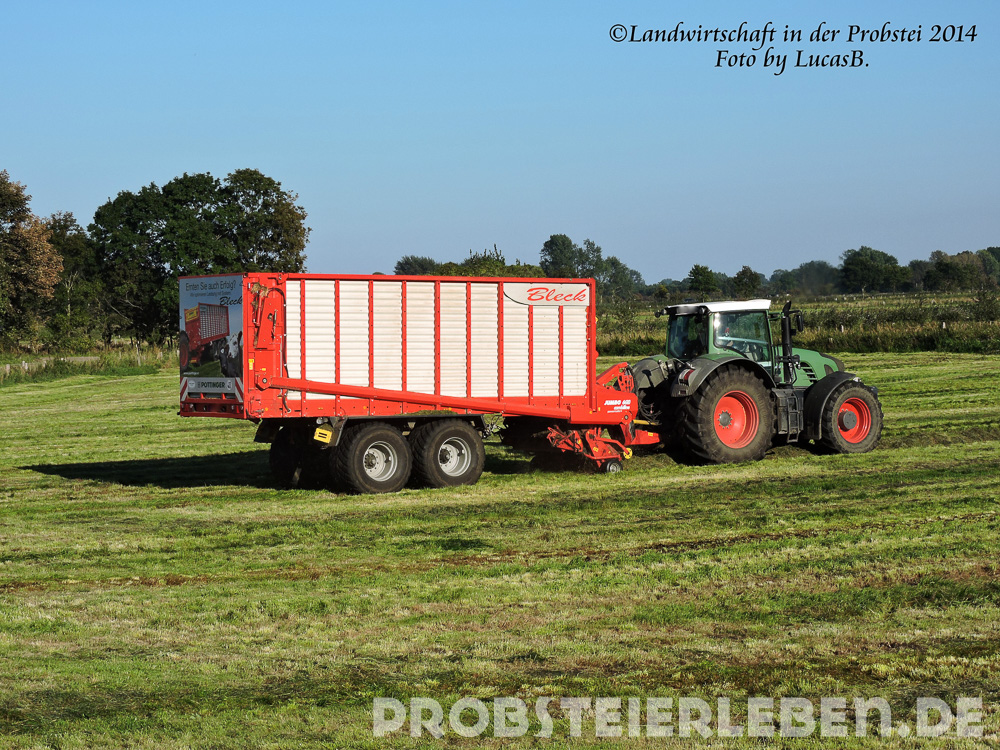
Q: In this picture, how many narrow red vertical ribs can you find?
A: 9